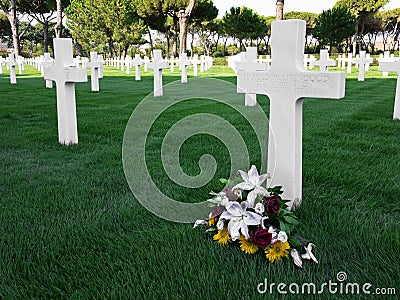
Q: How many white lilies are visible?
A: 2